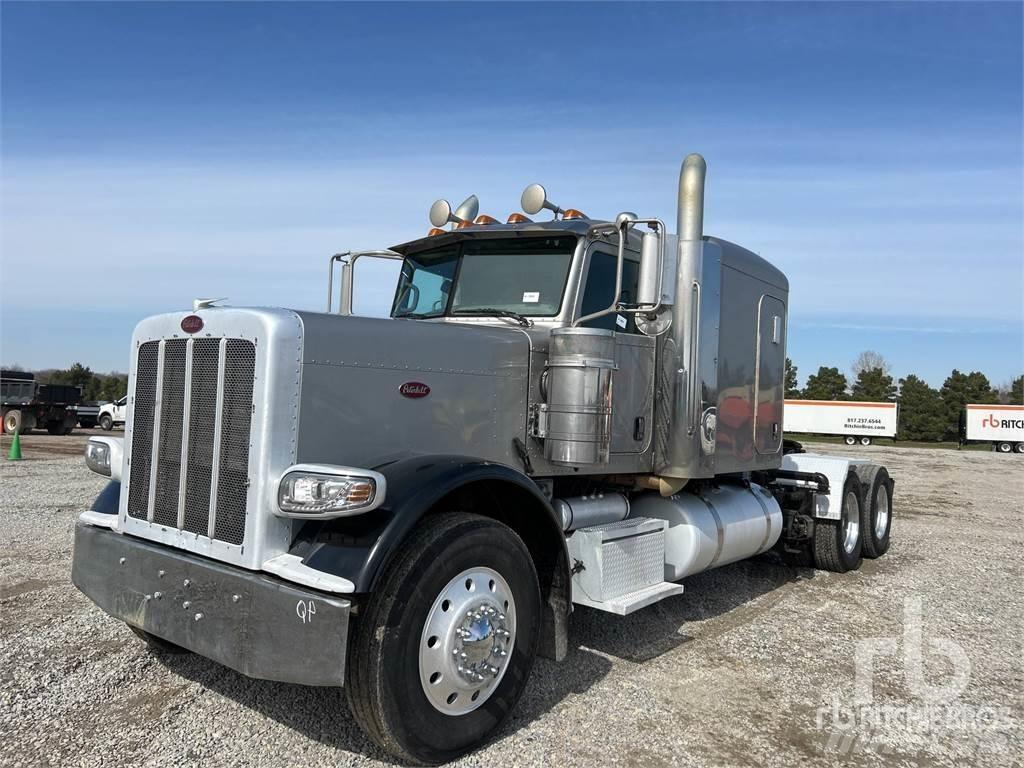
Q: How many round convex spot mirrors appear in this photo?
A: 1